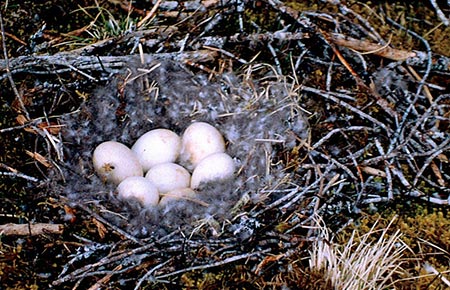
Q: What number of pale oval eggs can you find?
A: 7